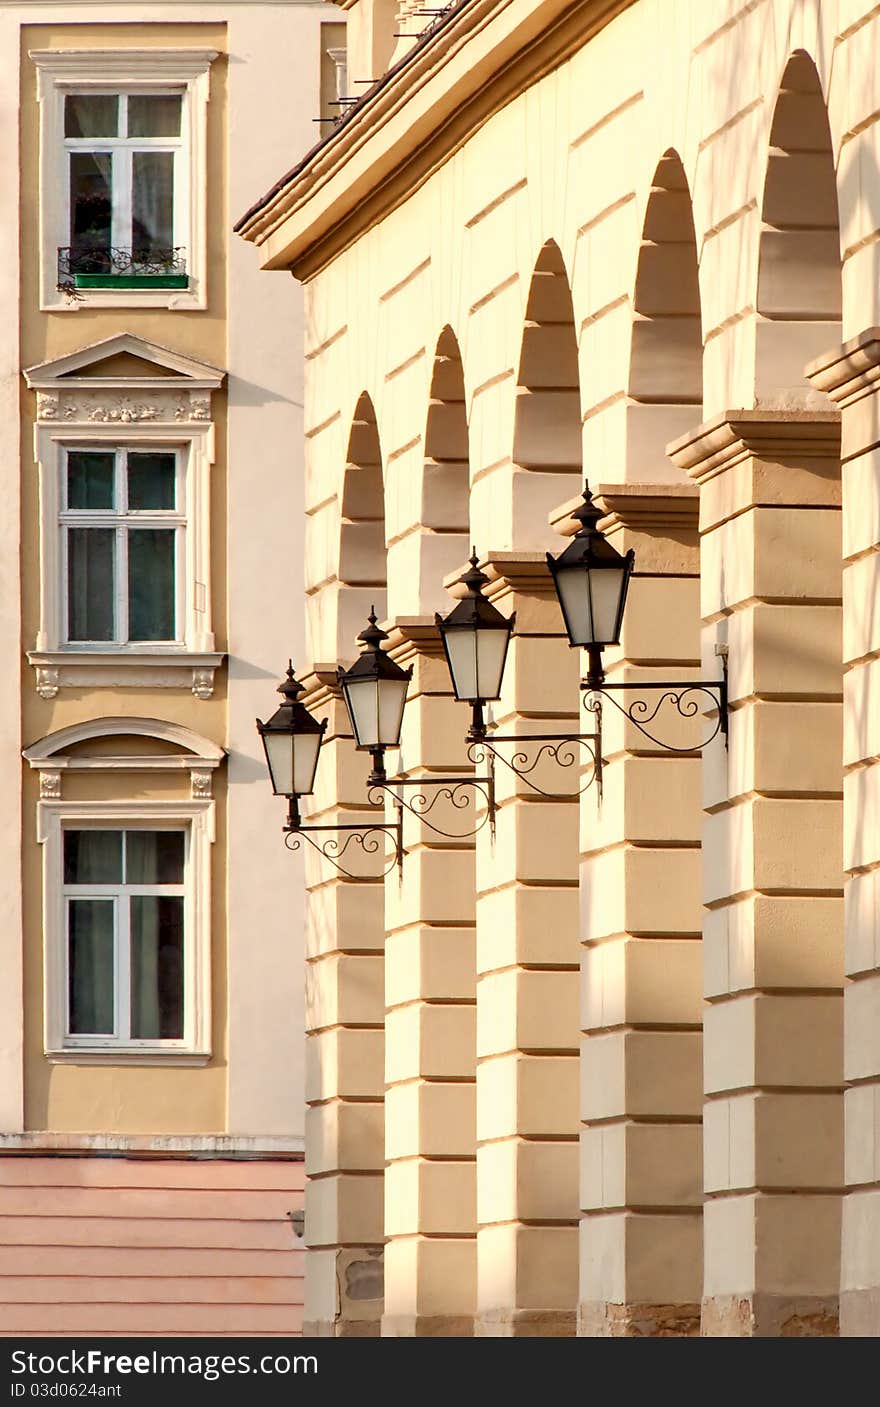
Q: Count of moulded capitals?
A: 6